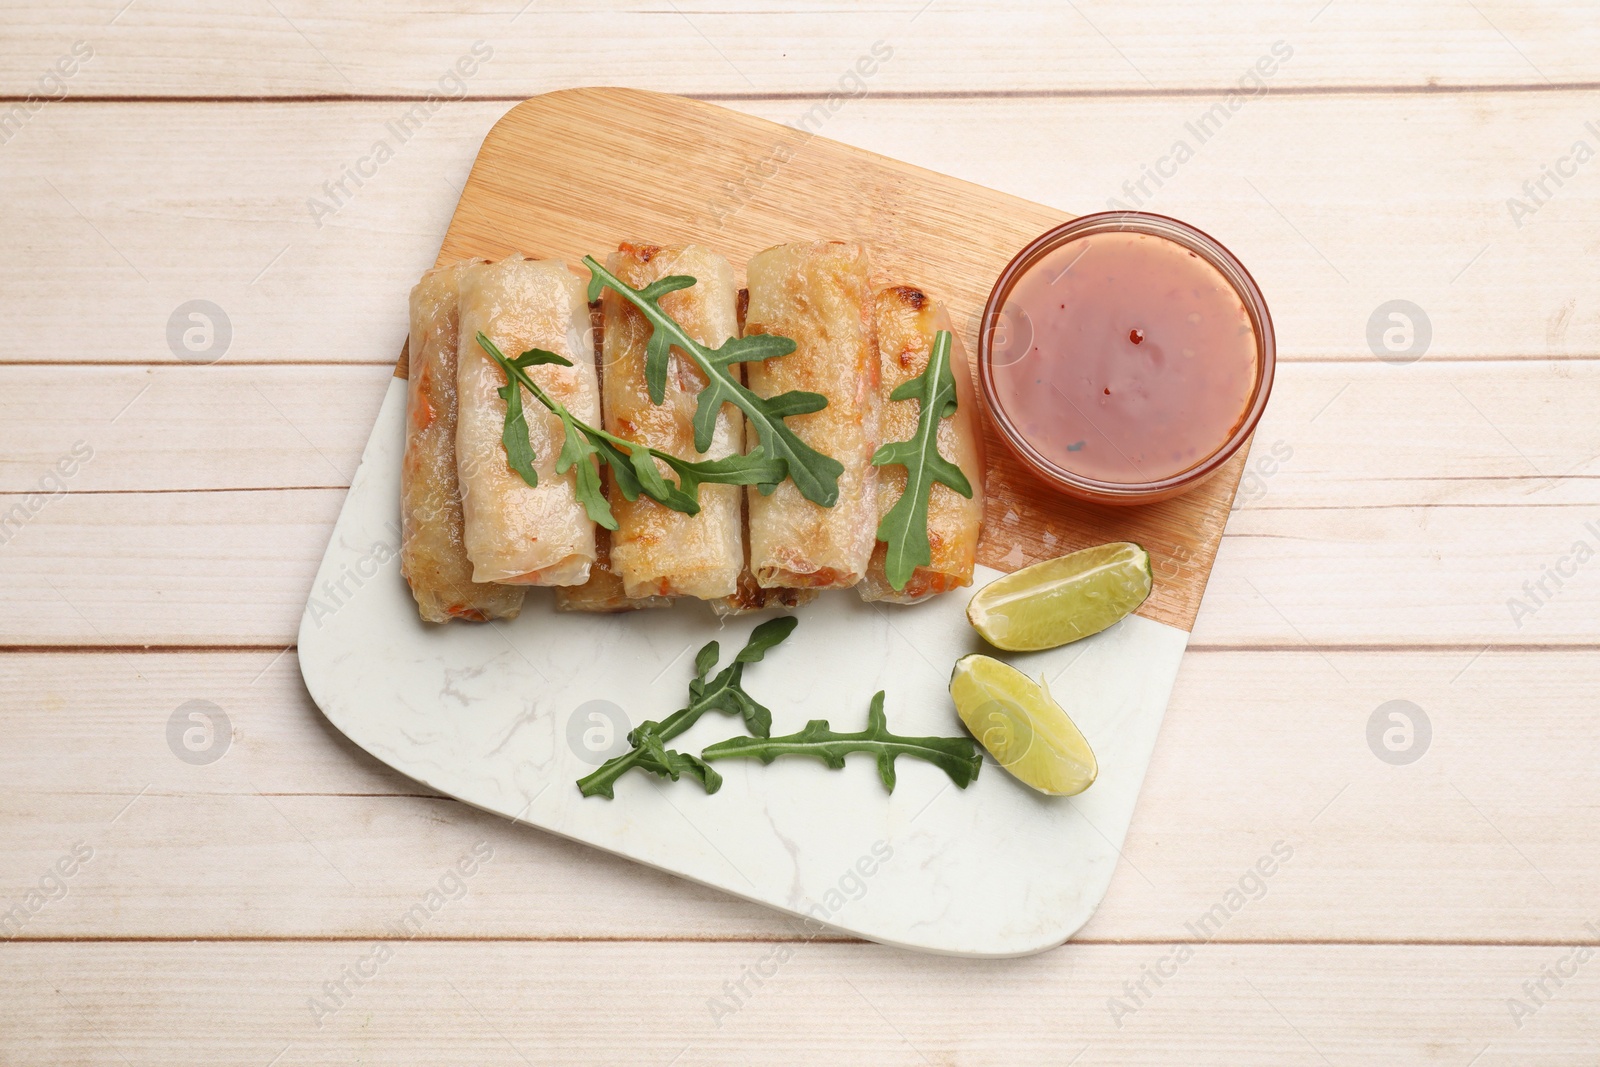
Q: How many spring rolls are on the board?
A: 7